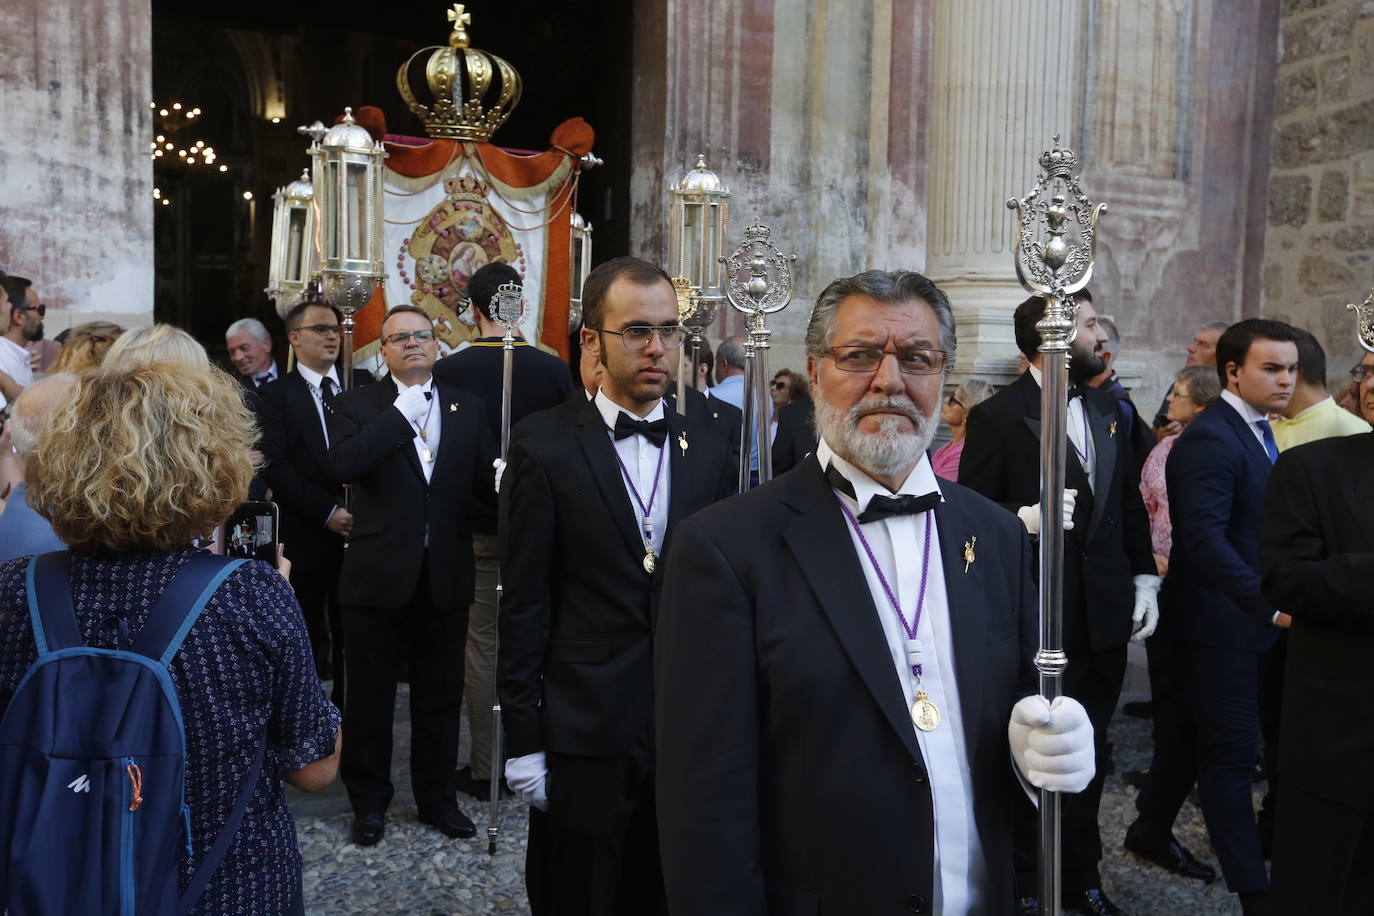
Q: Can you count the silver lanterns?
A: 4